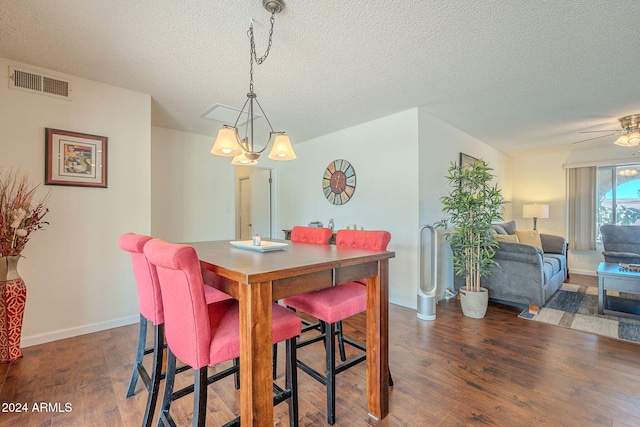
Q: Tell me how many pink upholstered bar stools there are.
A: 4